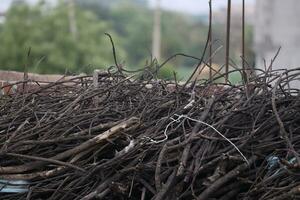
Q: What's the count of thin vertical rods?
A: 3